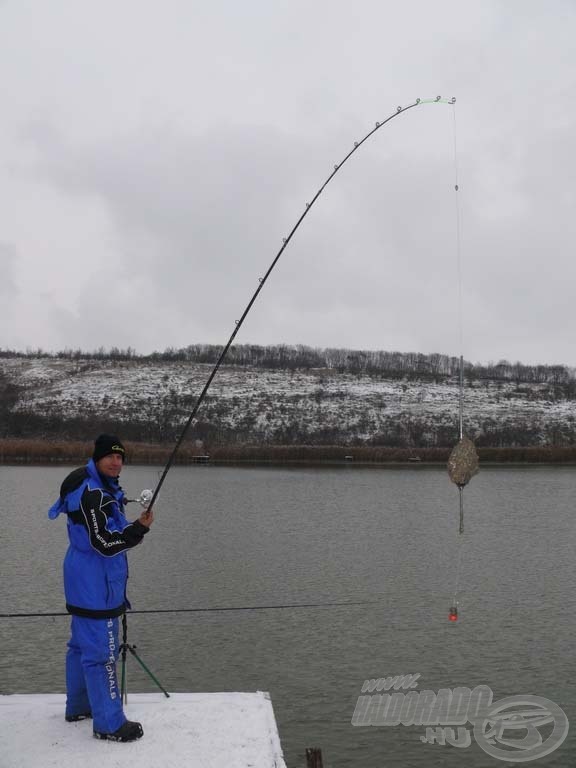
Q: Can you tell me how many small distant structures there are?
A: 3